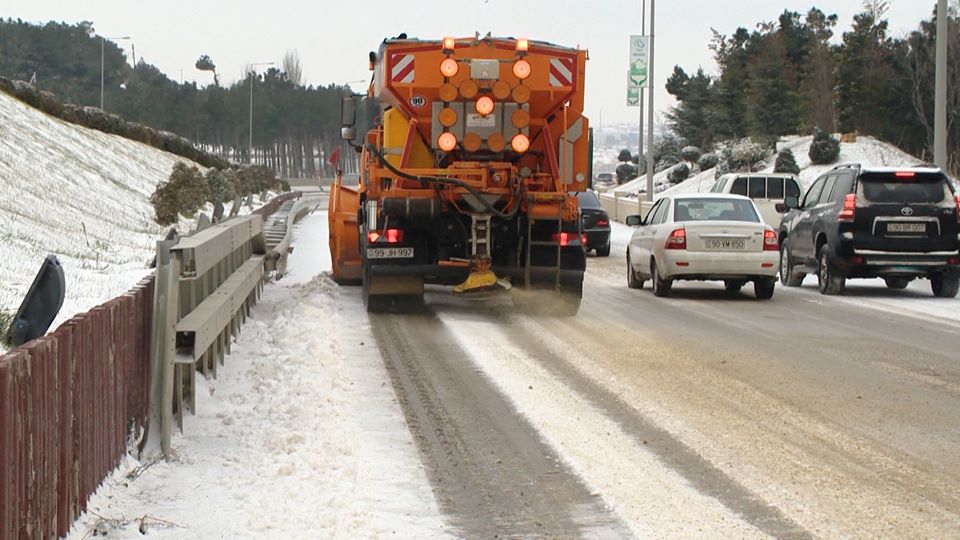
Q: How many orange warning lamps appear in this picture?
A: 15